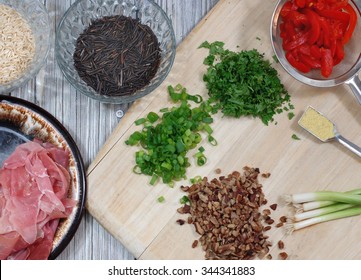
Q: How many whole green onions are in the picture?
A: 4